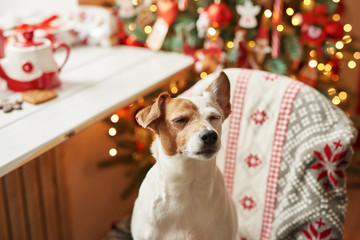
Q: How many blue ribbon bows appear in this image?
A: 0